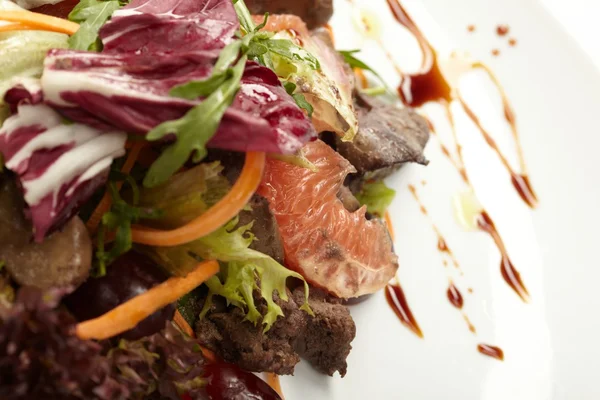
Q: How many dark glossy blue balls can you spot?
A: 0